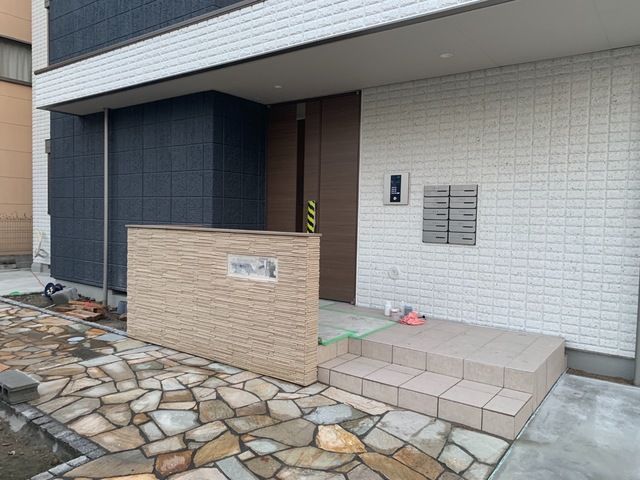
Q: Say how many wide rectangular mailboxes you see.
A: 10